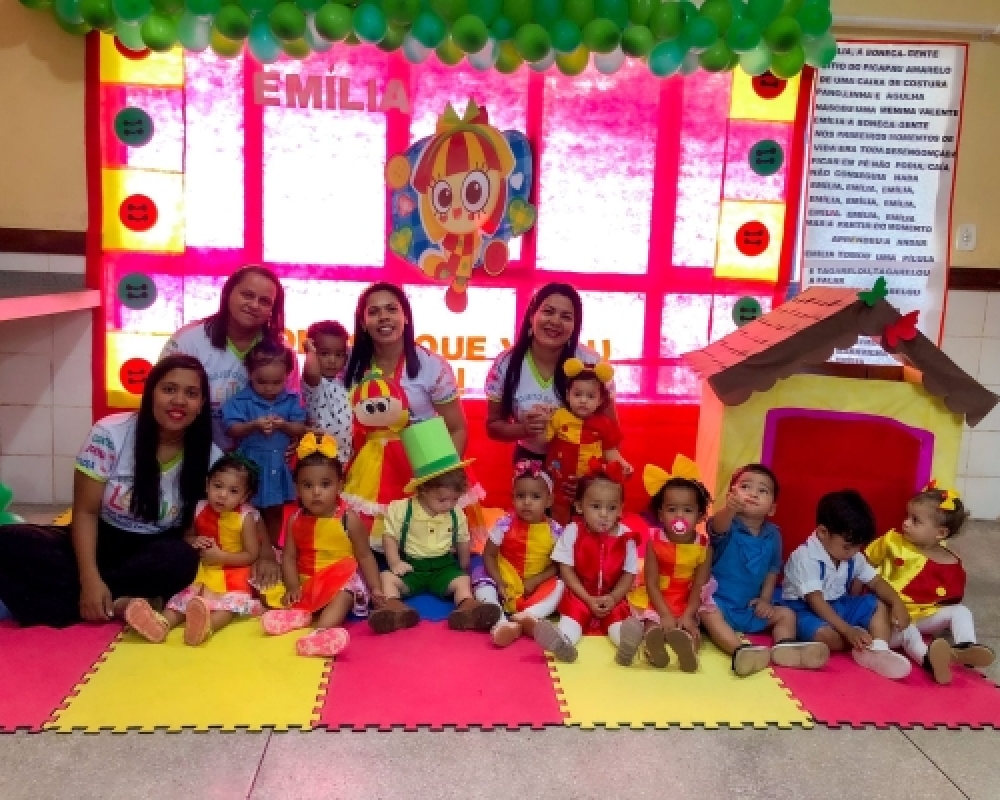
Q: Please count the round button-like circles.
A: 9